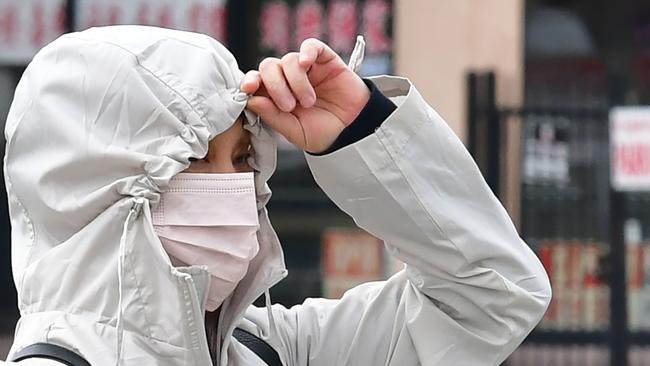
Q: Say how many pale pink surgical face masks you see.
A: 1